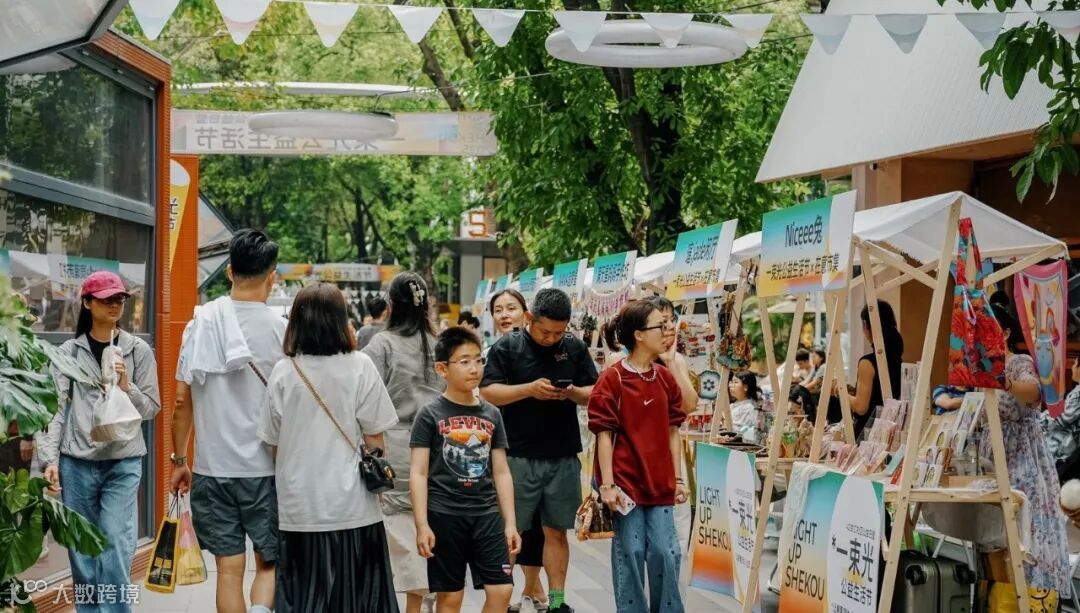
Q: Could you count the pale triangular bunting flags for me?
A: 12